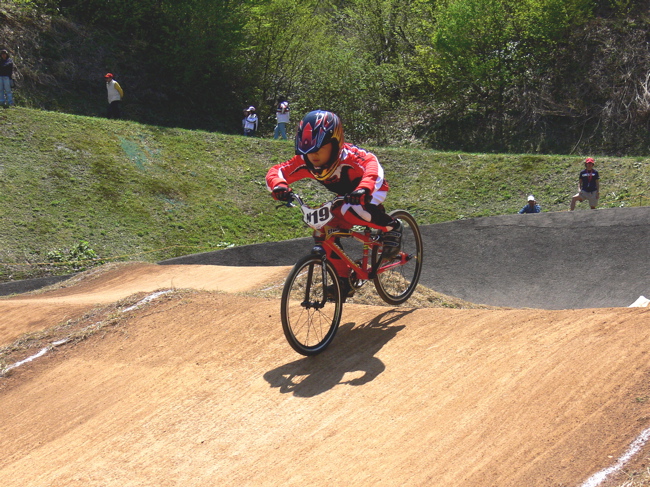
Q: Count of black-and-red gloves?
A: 2